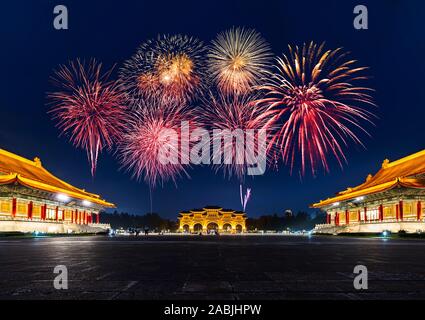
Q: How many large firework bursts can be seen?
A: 6